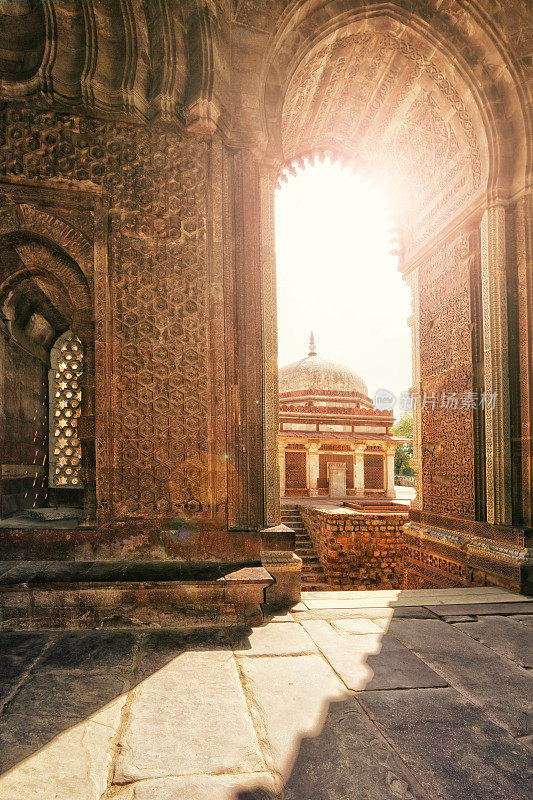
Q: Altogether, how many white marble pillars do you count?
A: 4